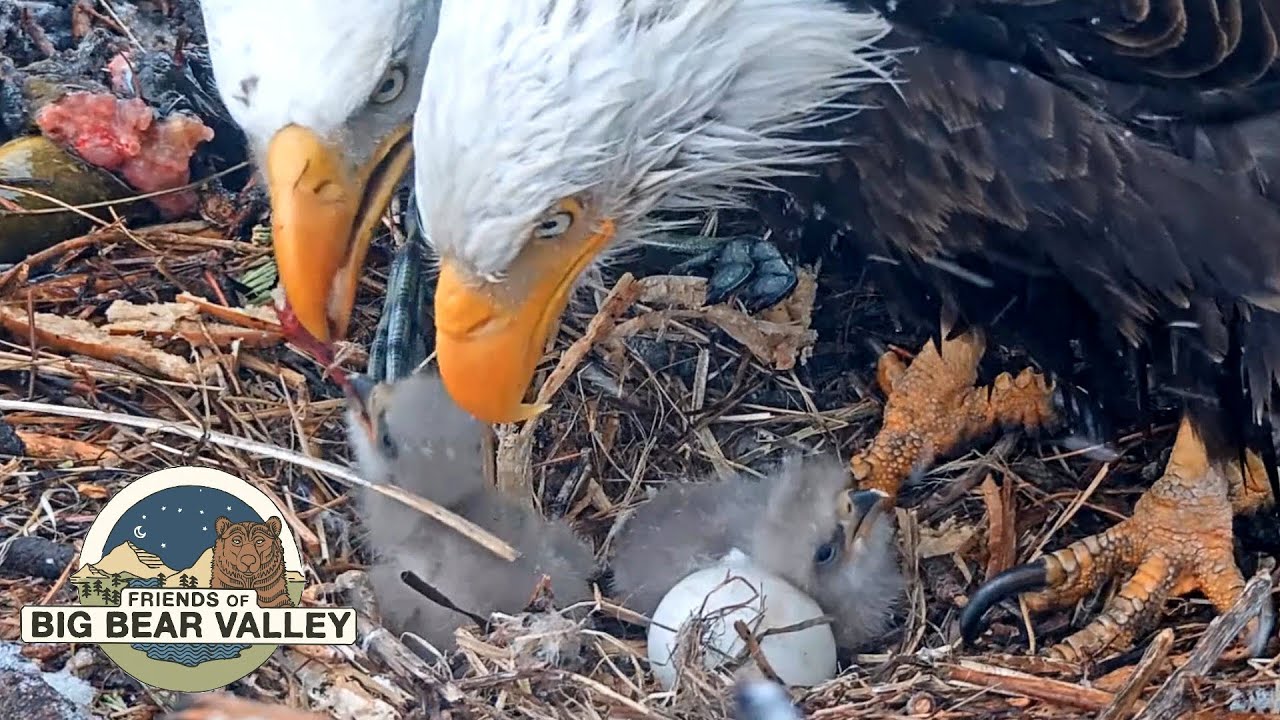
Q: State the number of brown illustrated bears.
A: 1